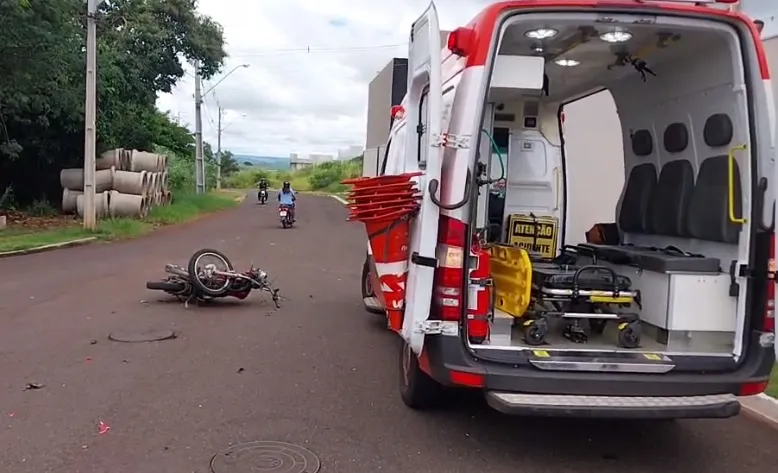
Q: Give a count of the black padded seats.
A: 3